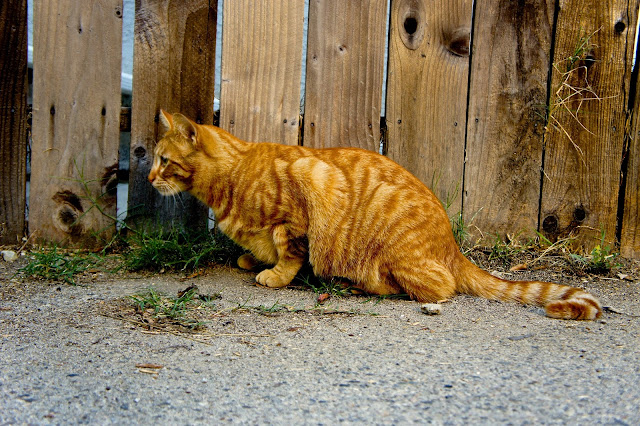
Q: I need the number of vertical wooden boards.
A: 9